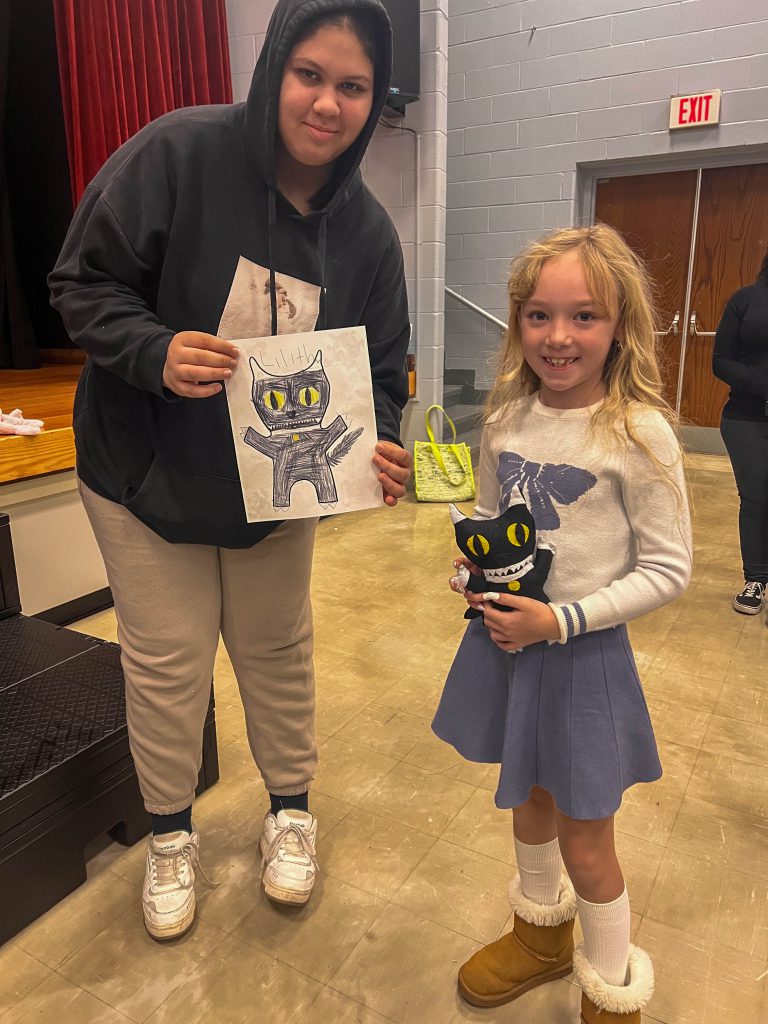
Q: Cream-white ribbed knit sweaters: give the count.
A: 1